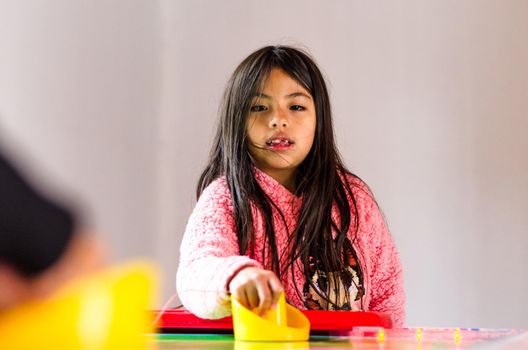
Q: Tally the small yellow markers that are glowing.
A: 3